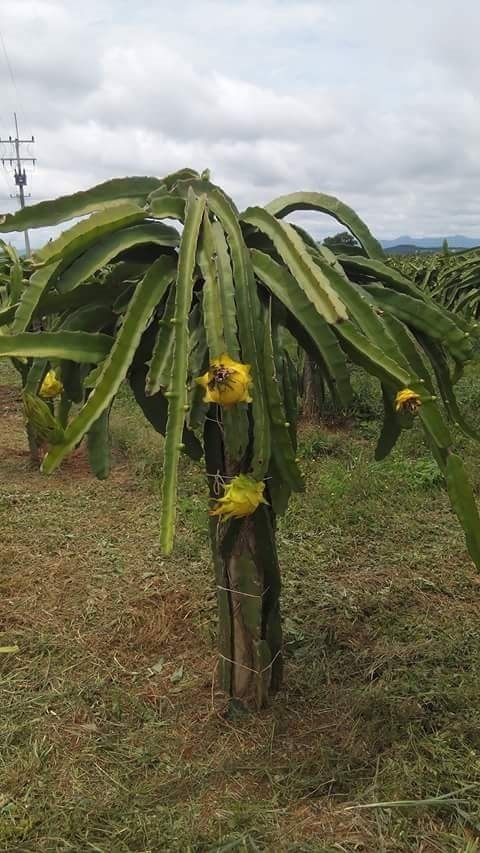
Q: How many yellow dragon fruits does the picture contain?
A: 4